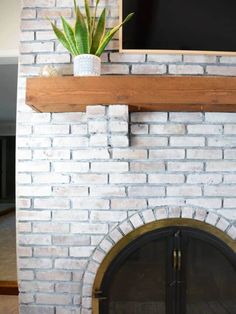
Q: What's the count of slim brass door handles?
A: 2